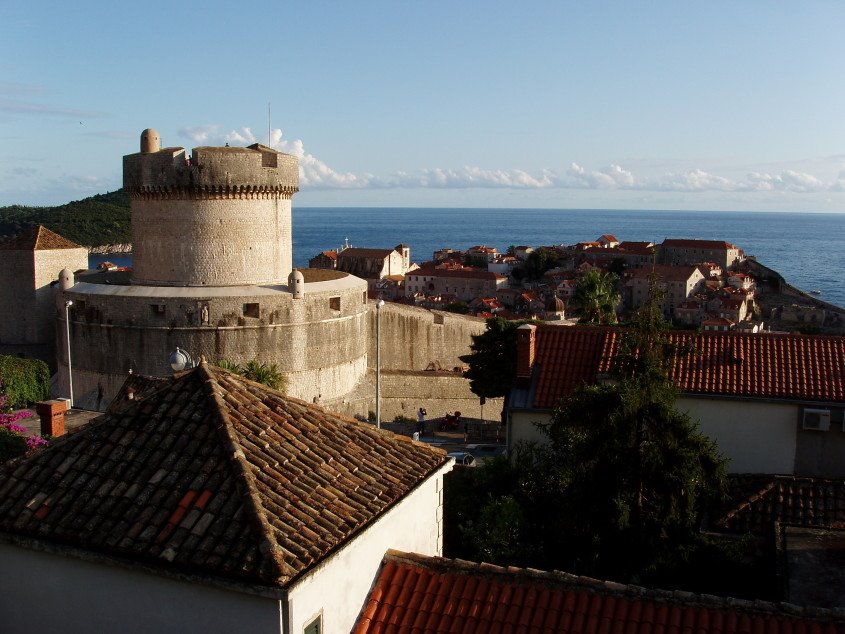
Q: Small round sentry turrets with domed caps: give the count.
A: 3